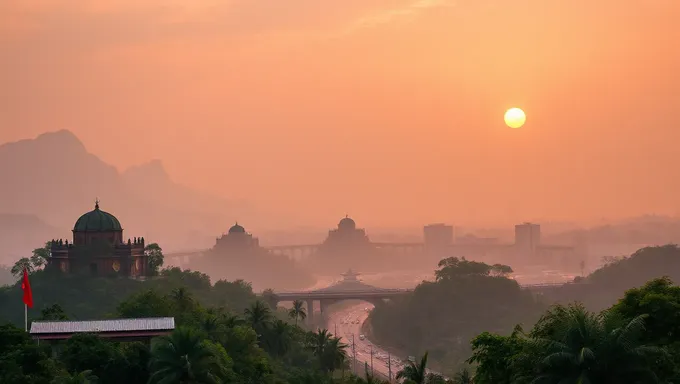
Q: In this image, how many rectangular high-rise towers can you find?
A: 2